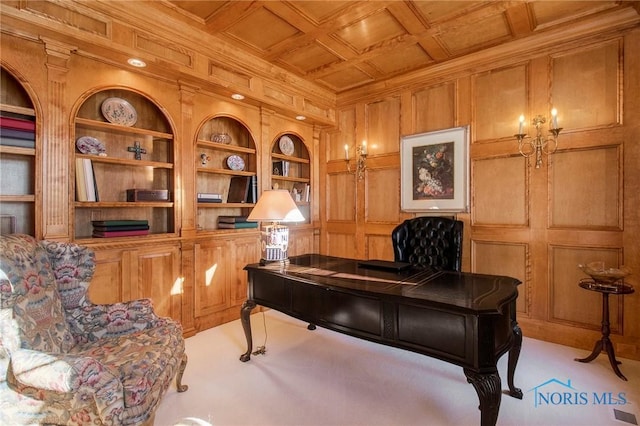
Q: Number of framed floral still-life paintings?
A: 1